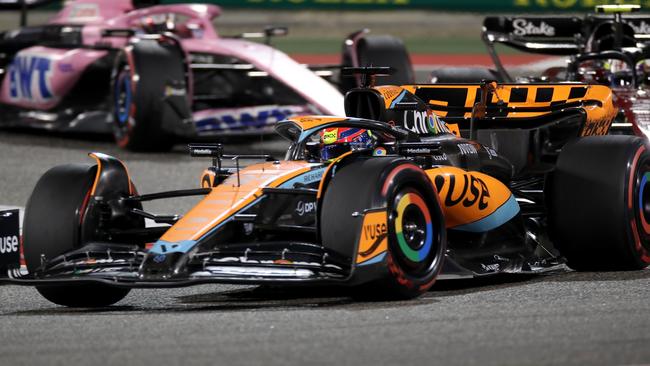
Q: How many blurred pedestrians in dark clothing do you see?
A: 0